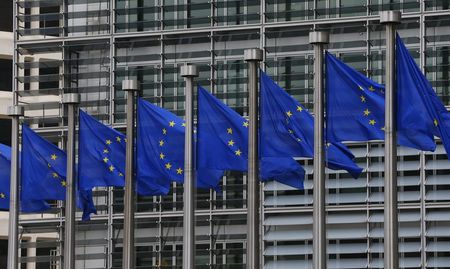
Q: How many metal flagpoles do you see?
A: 7